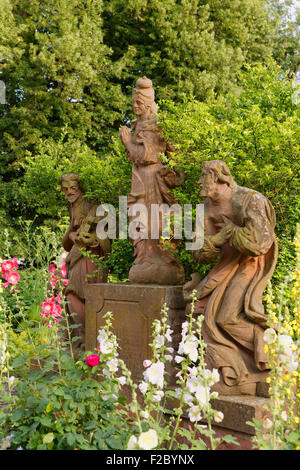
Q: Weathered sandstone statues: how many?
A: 3